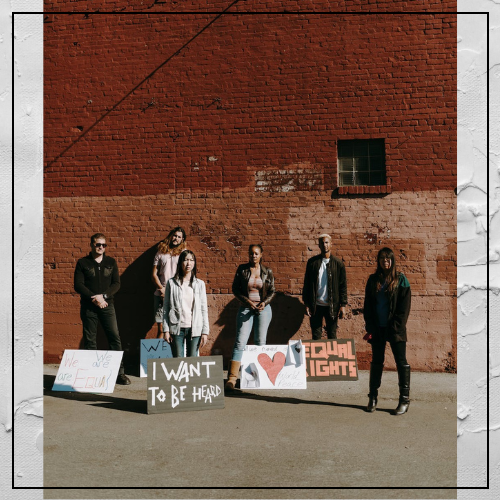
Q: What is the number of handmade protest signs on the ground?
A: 5